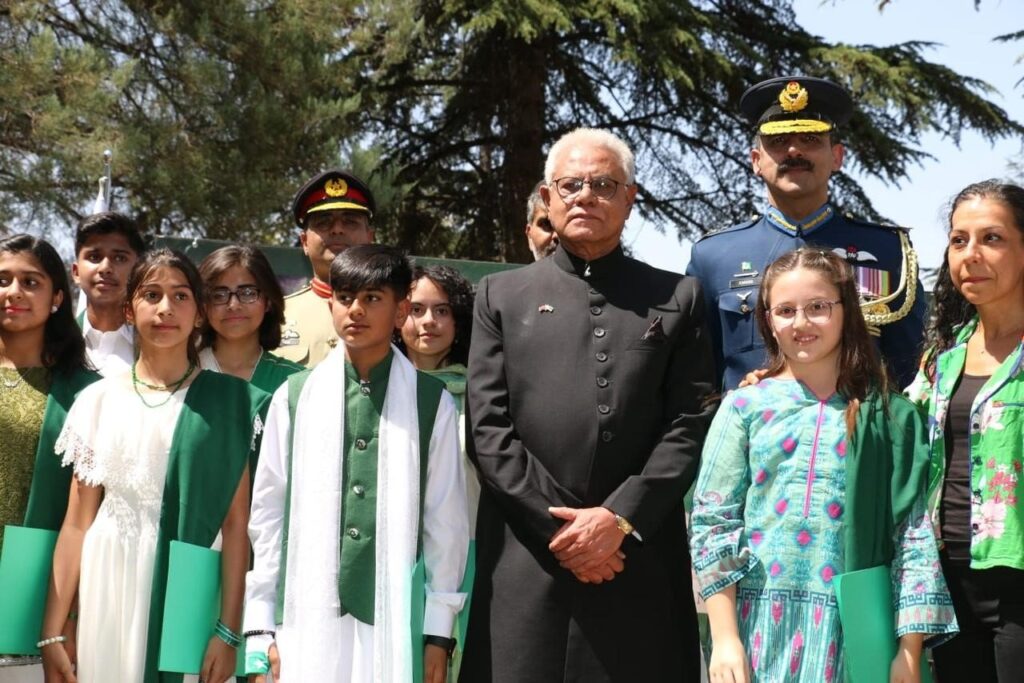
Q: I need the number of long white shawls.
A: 1